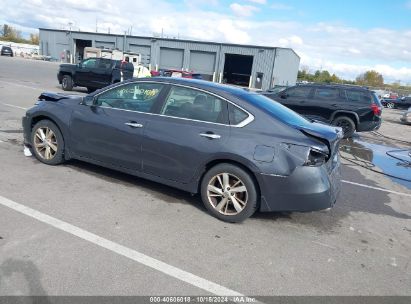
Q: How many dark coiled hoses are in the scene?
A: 1